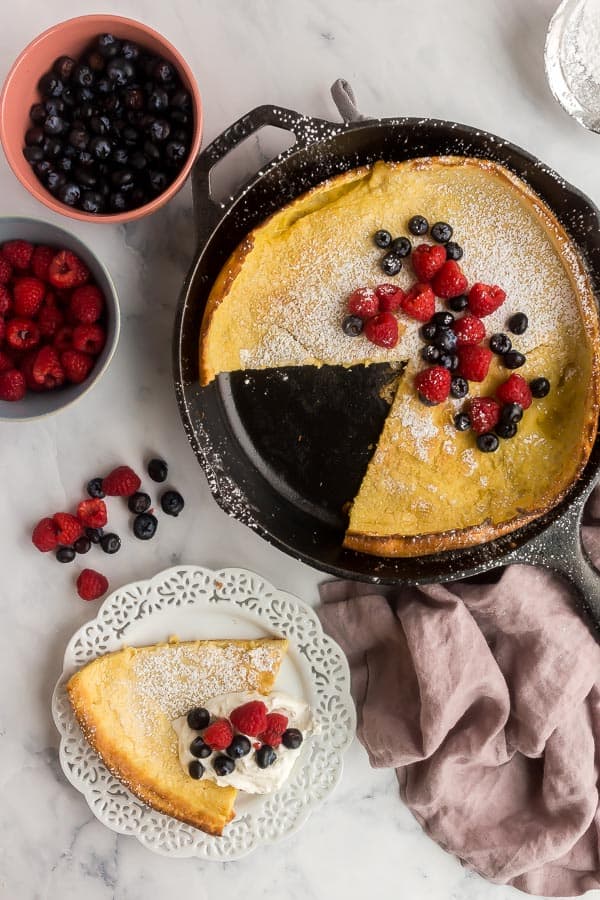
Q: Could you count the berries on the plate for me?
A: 10